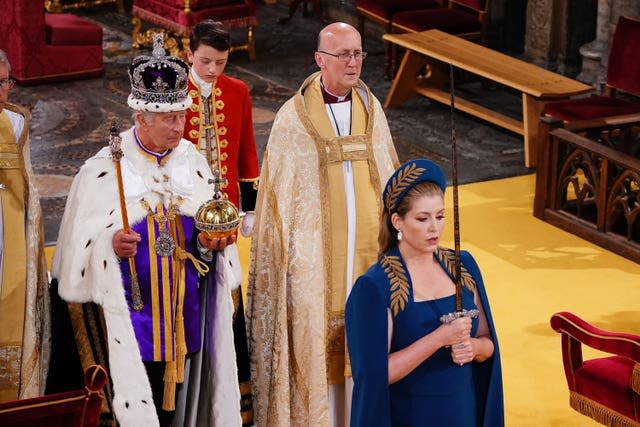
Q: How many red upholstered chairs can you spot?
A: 7